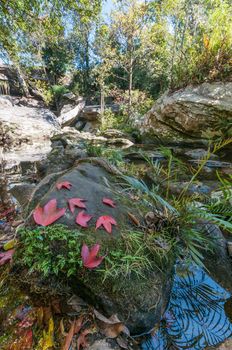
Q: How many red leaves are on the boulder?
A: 7